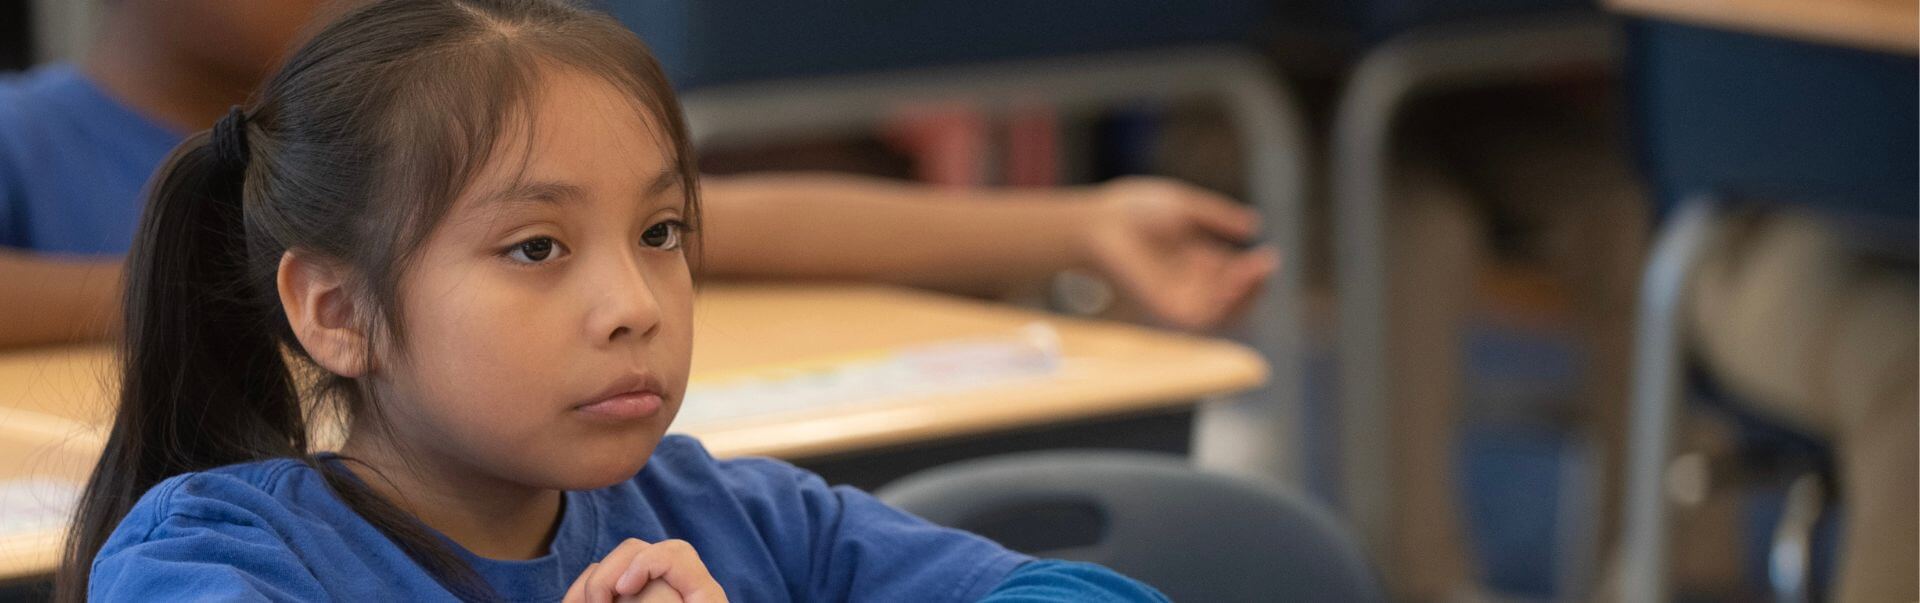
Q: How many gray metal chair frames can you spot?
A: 3